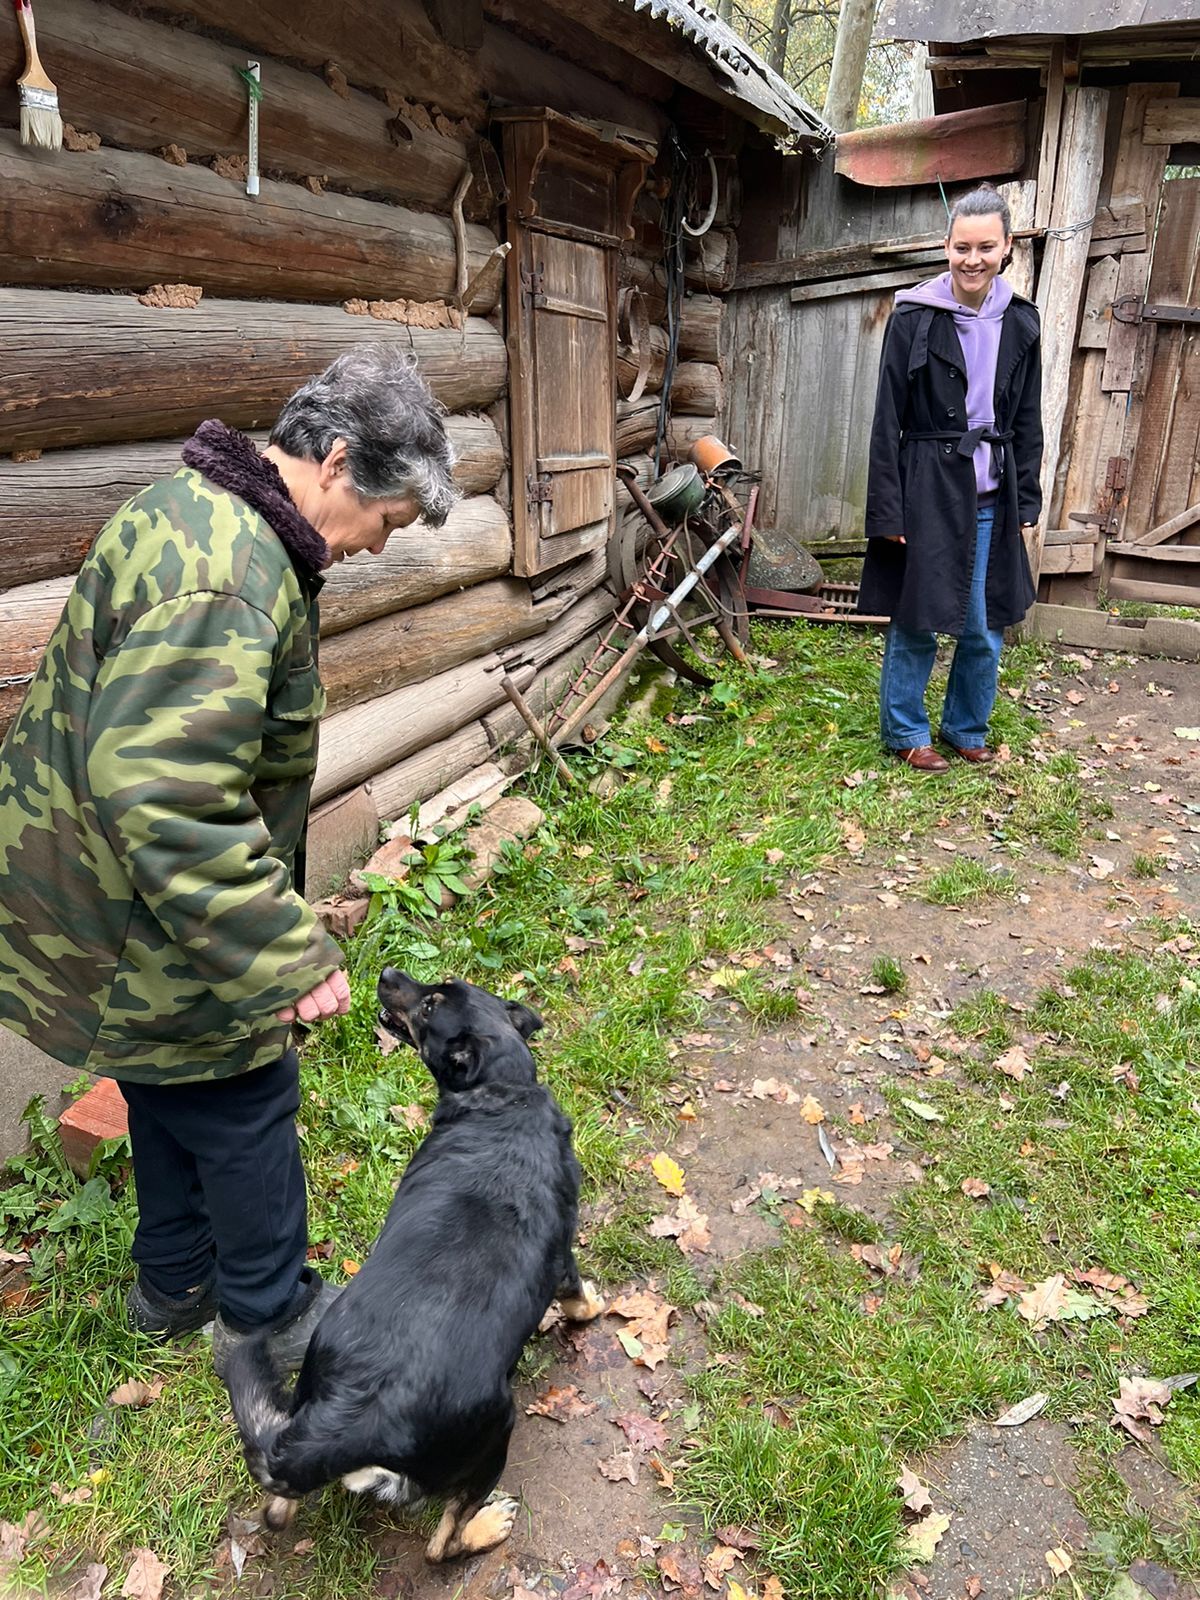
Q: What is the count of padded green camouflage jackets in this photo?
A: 1